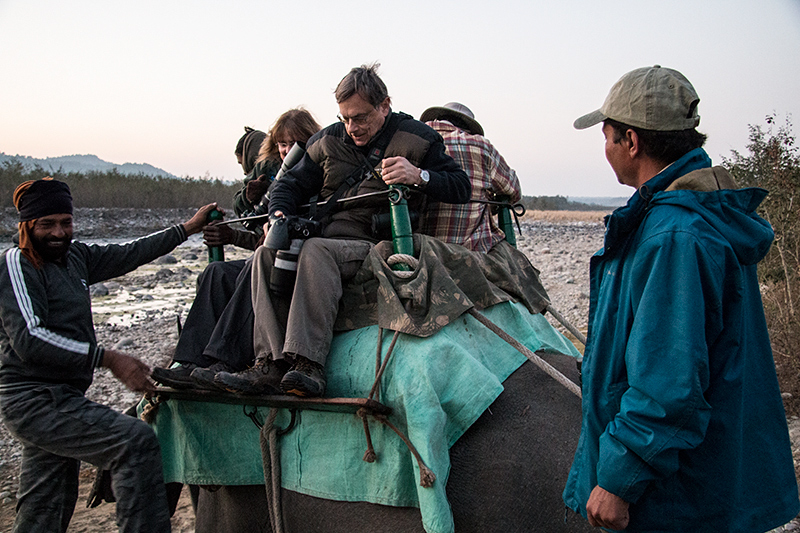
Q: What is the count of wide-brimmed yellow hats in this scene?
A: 0